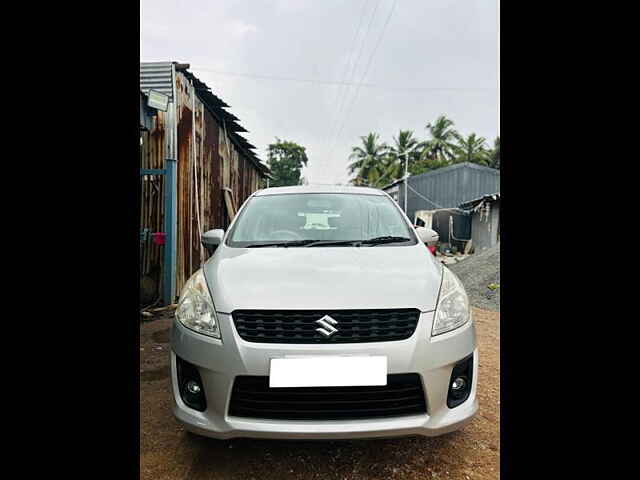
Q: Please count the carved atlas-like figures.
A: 0